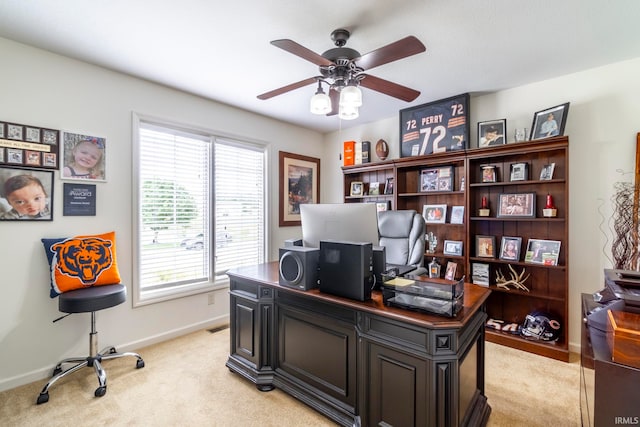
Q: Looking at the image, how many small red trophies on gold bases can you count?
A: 2